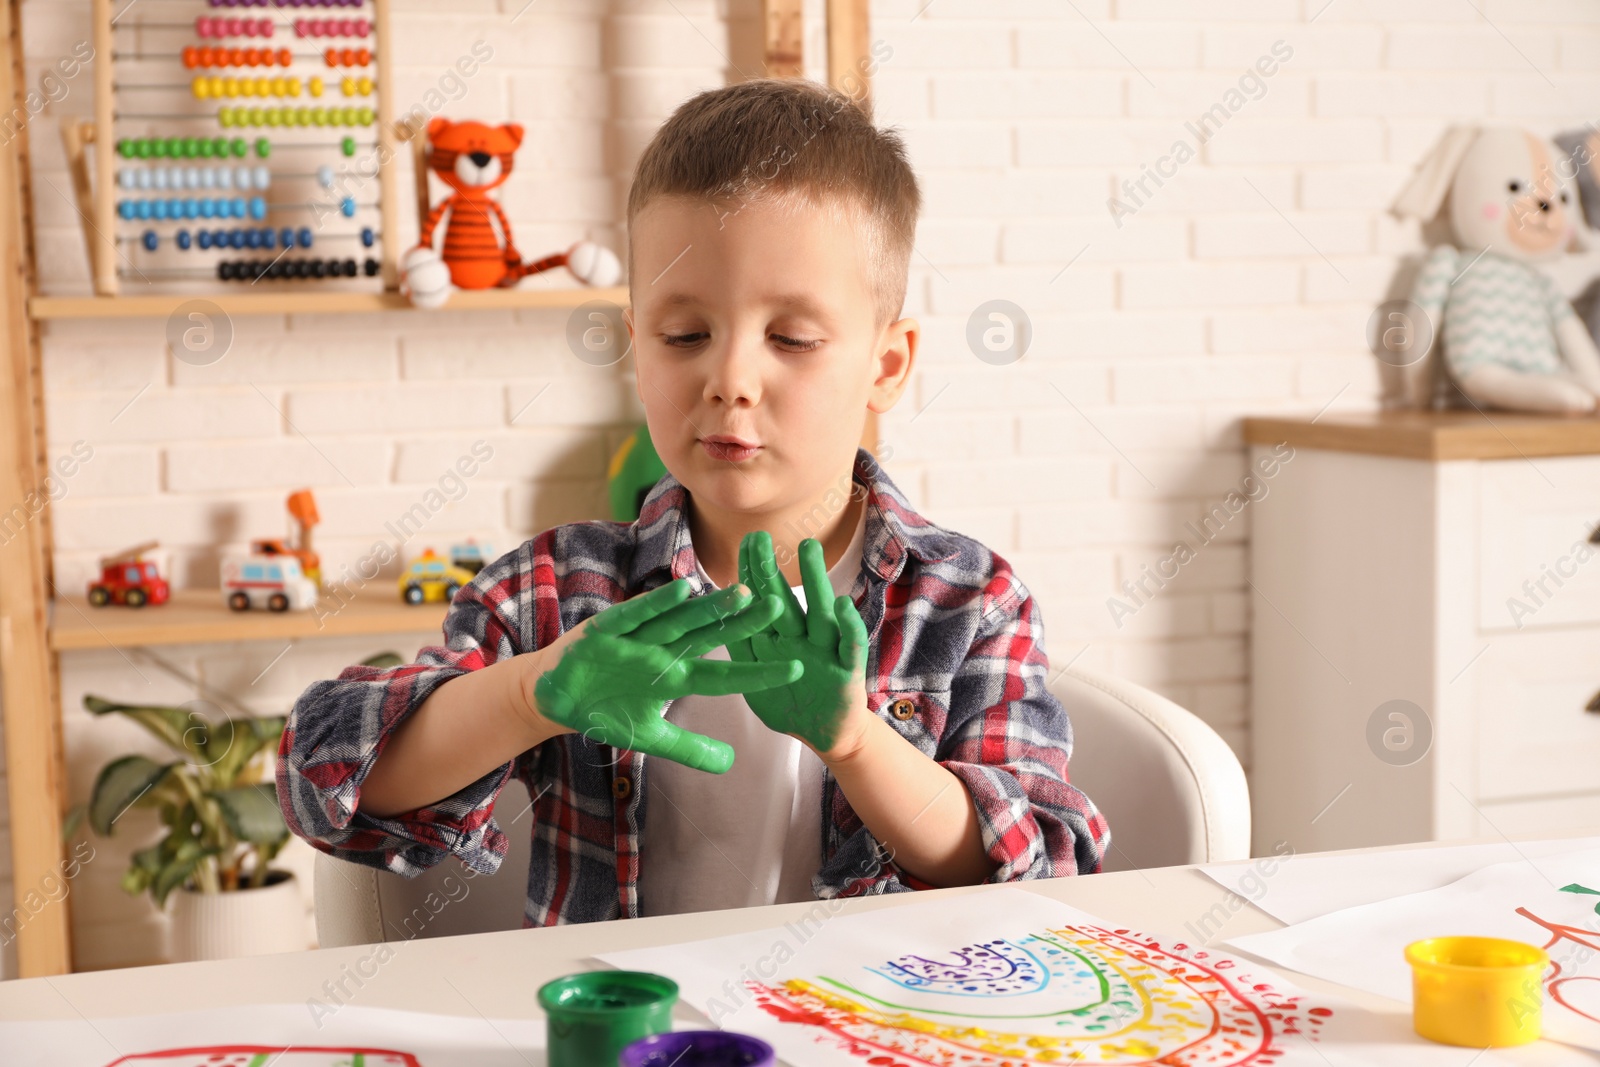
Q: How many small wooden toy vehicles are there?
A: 5